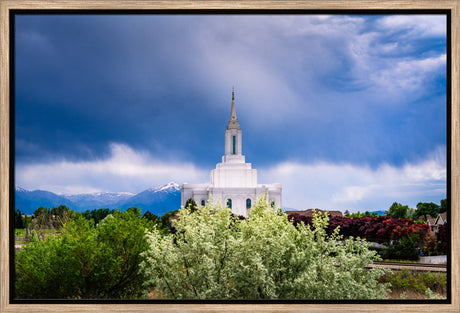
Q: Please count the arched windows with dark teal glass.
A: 4